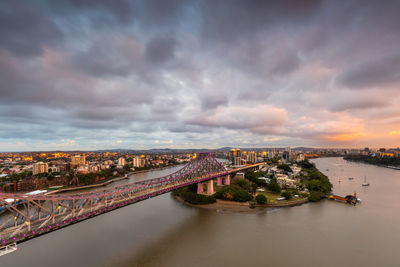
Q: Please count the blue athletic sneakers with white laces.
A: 0